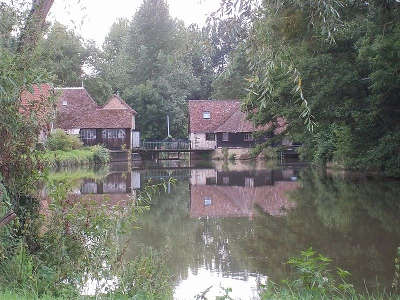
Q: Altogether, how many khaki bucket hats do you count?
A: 0